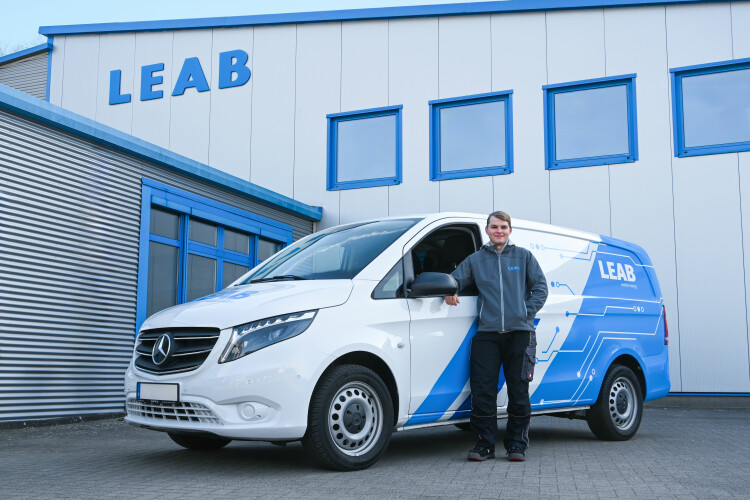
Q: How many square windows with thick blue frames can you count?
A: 4